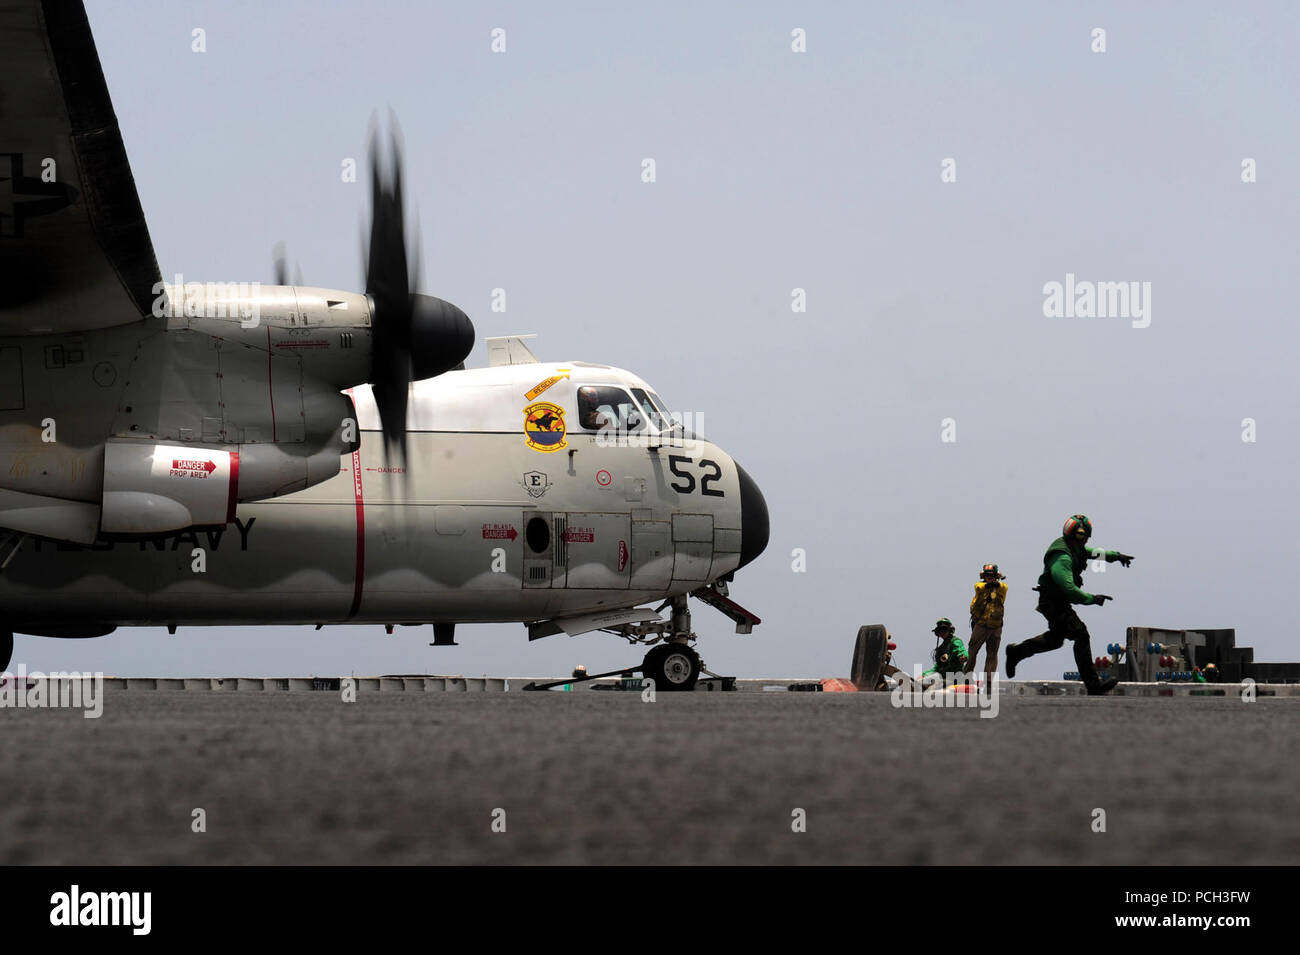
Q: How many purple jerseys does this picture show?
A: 0